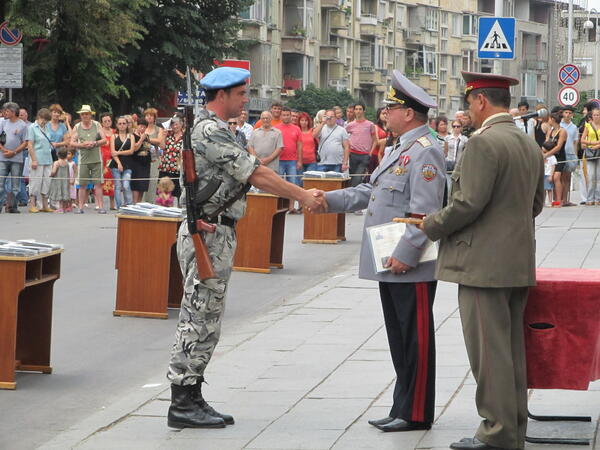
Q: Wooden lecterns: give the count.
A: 4